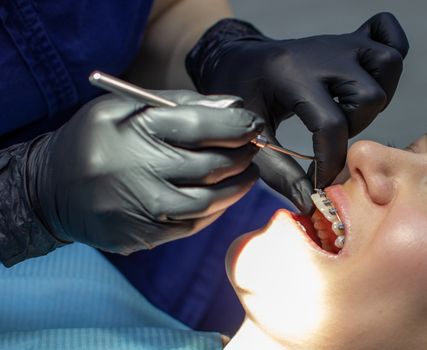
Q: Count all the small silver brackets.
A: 5